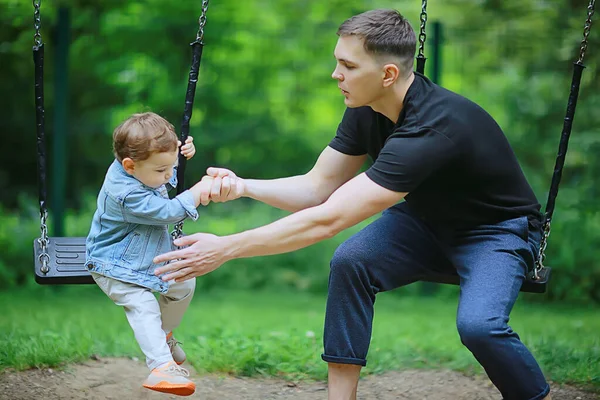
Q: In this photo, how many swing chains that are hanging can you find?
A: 4